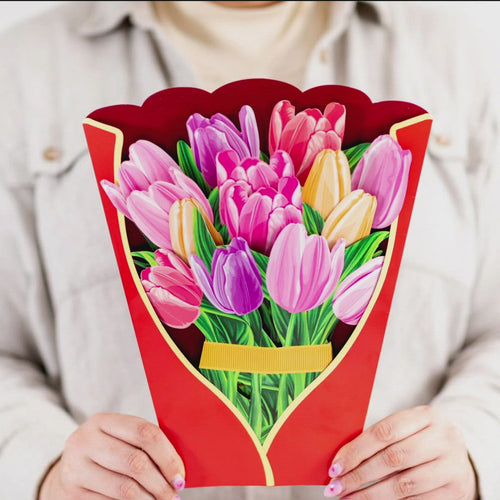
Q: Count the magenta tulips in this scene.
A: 2